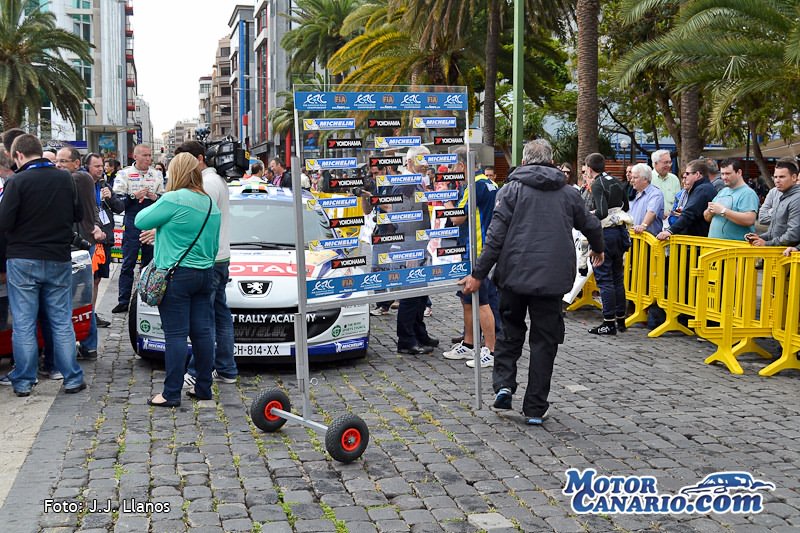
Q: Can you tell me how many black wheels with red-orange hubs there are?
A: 2